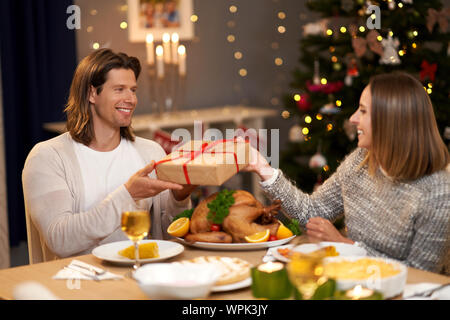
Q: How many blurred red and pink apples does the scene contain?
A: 0